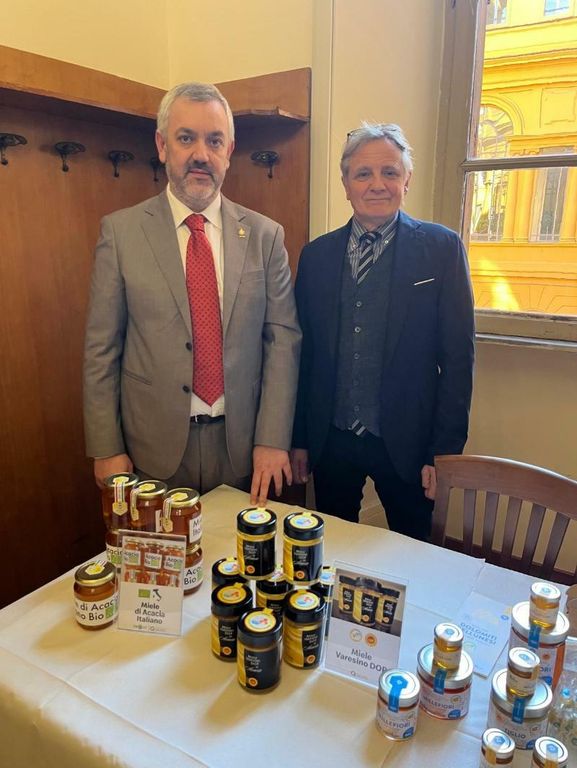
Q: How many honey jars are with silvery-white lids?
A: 9